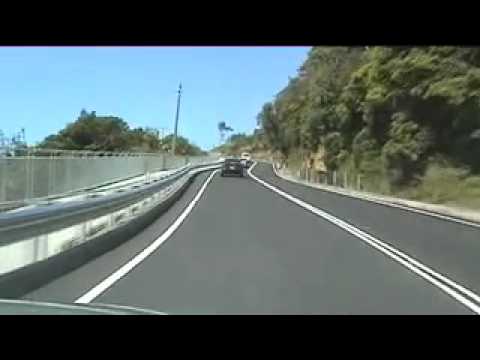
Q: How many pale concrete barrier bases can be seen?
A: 1